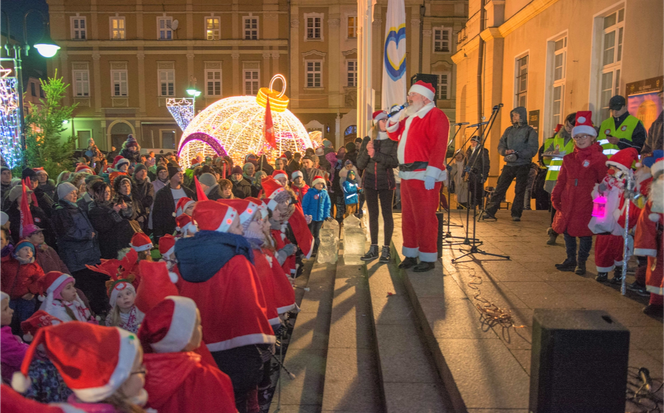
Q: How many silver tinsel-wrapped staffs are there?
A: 1